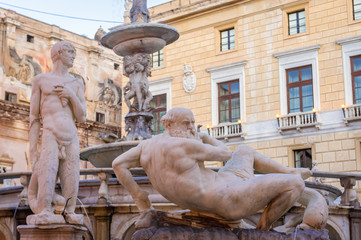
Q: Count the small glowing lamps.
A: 5